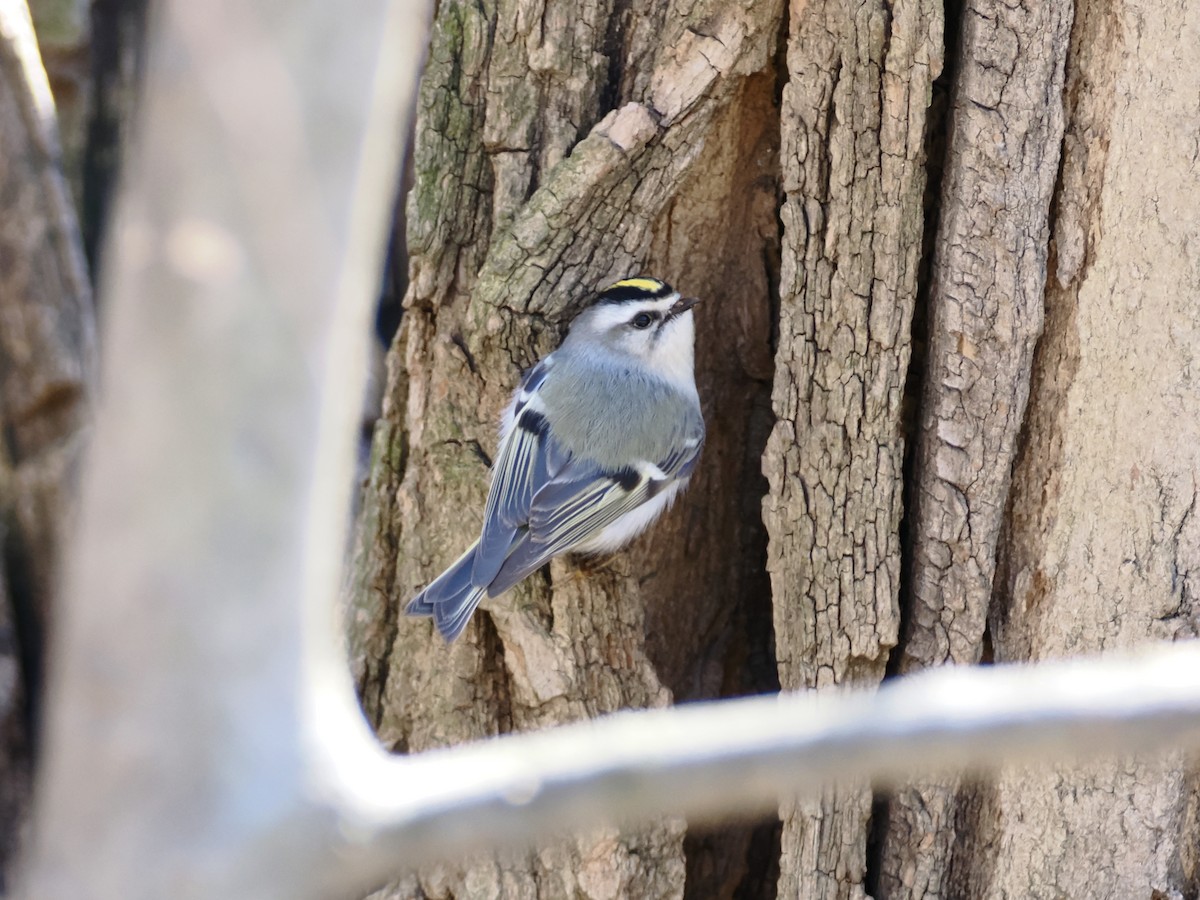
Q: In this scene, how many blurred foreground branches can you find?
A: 2